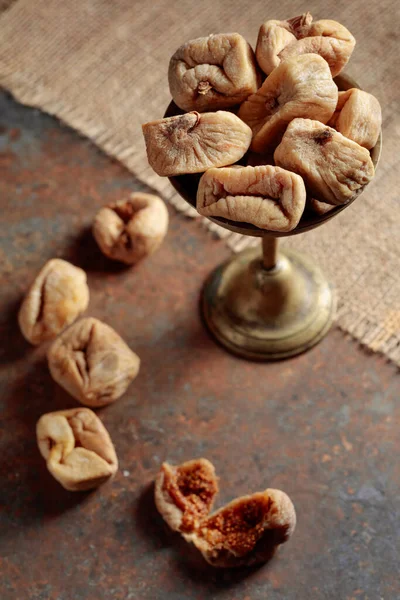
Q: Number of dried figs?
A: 12